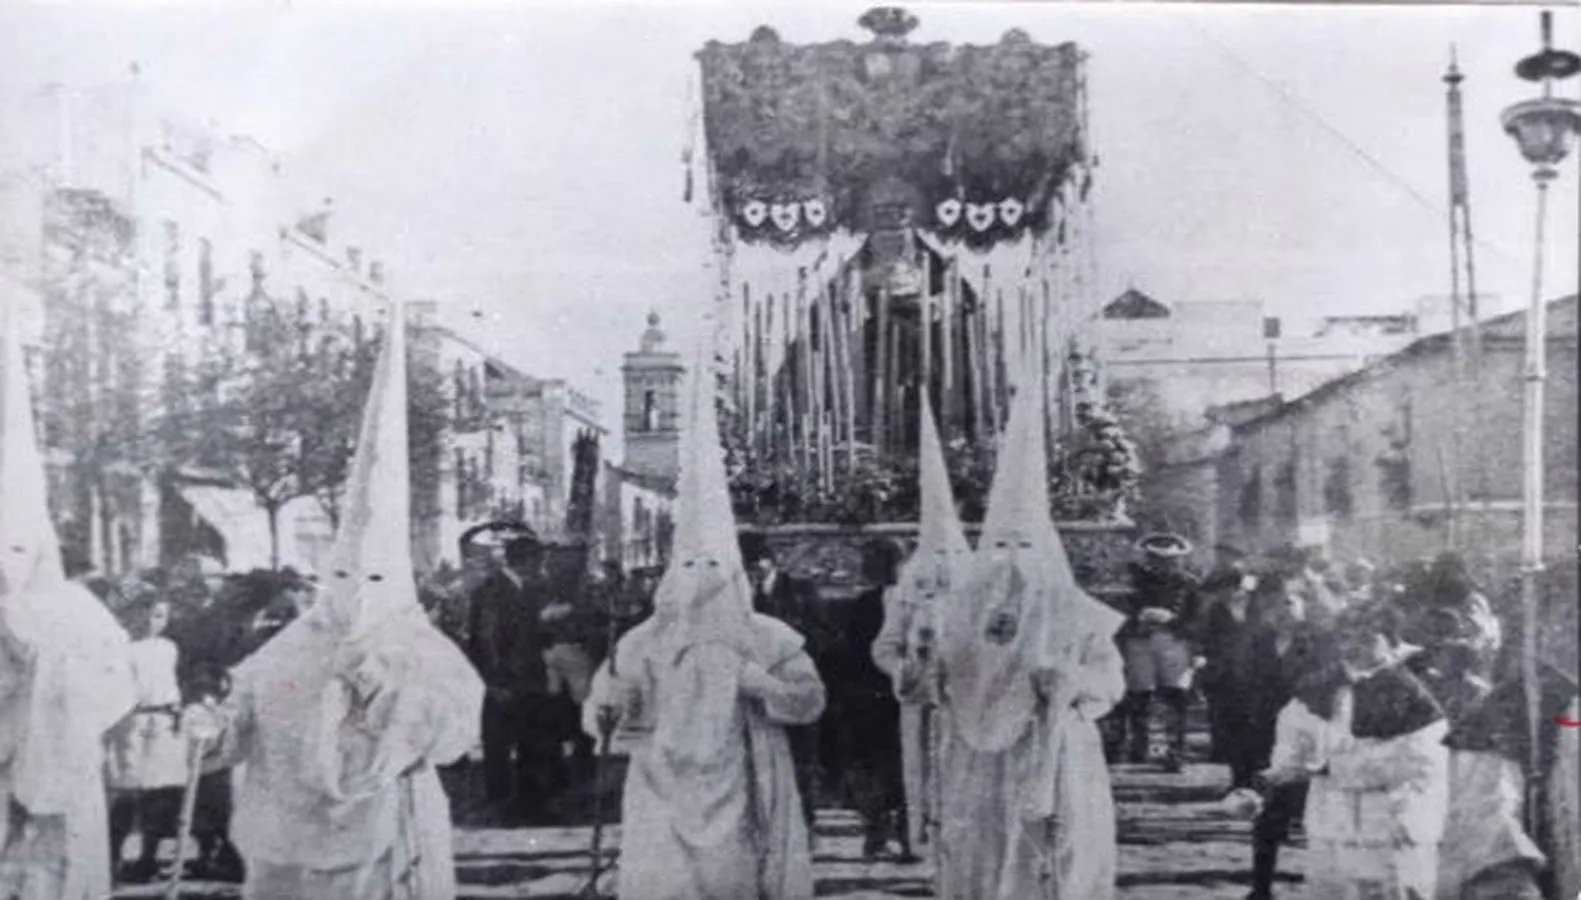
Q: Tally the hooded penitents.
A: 5